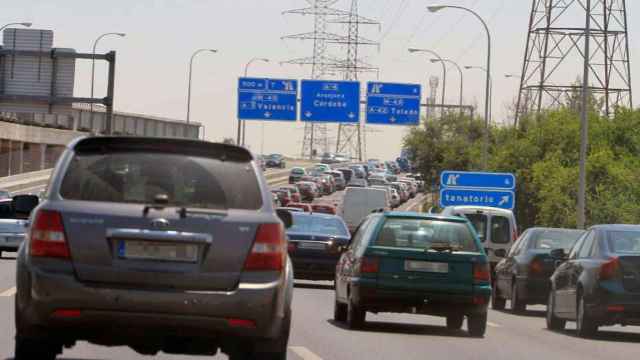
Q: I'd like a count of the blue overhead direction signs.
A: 3